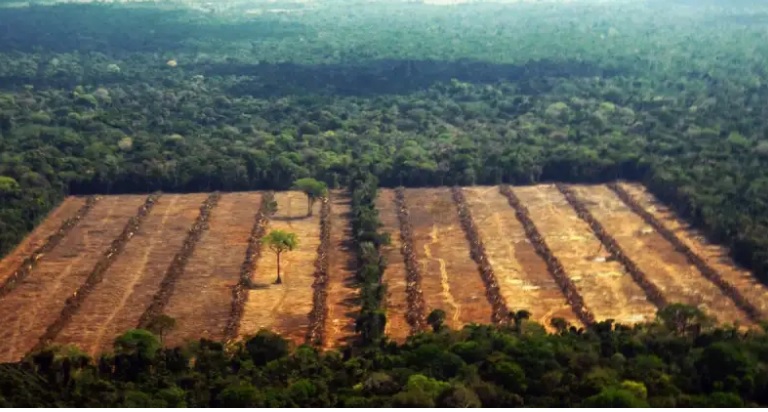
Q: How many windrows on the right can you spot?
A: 5